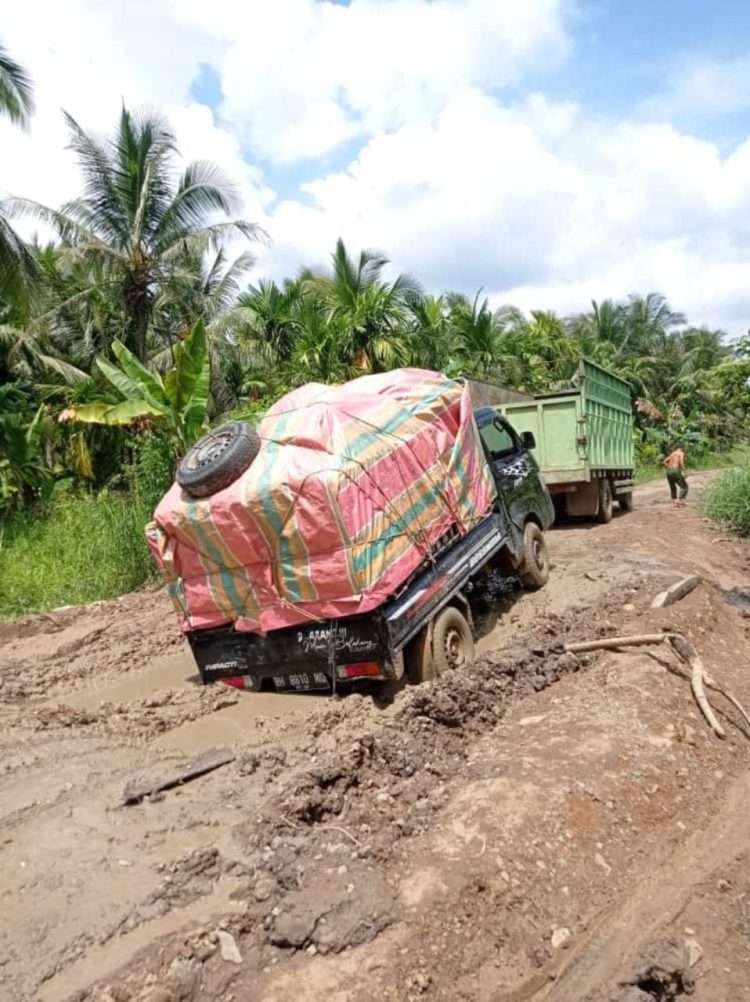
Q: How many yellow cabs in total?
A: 0